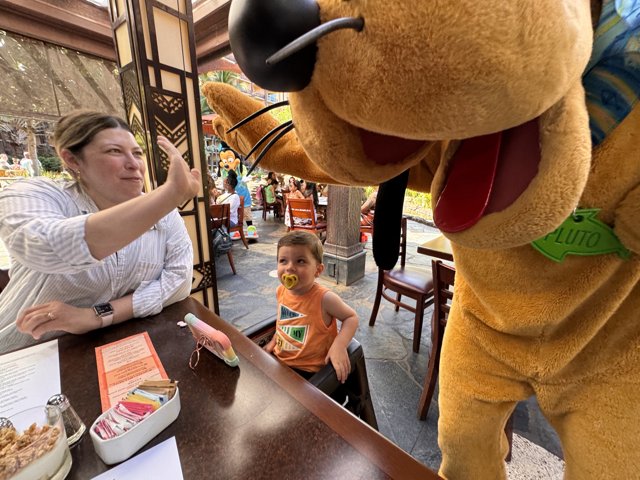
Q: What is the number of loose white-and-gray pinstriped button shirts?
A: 1